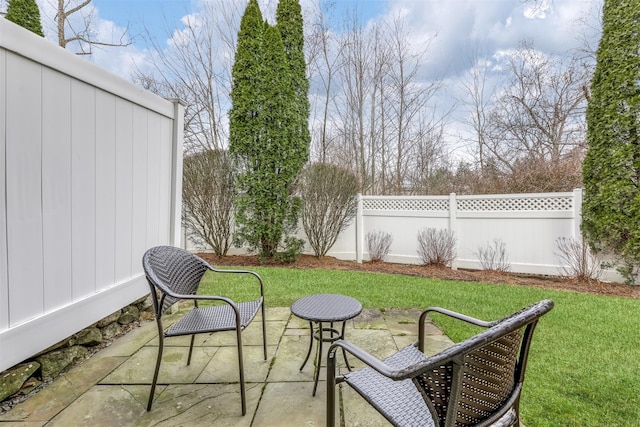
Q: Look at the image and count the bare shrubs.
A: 6